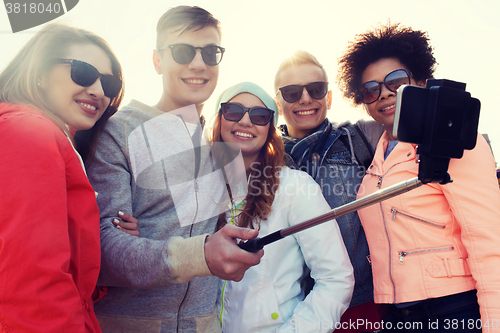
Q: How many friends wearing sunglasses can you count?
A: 5